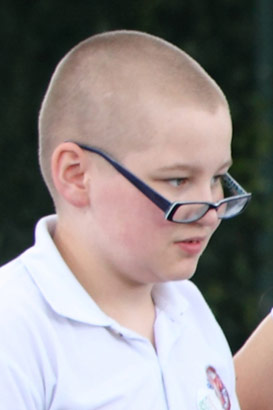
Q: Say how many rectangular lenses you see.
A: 2